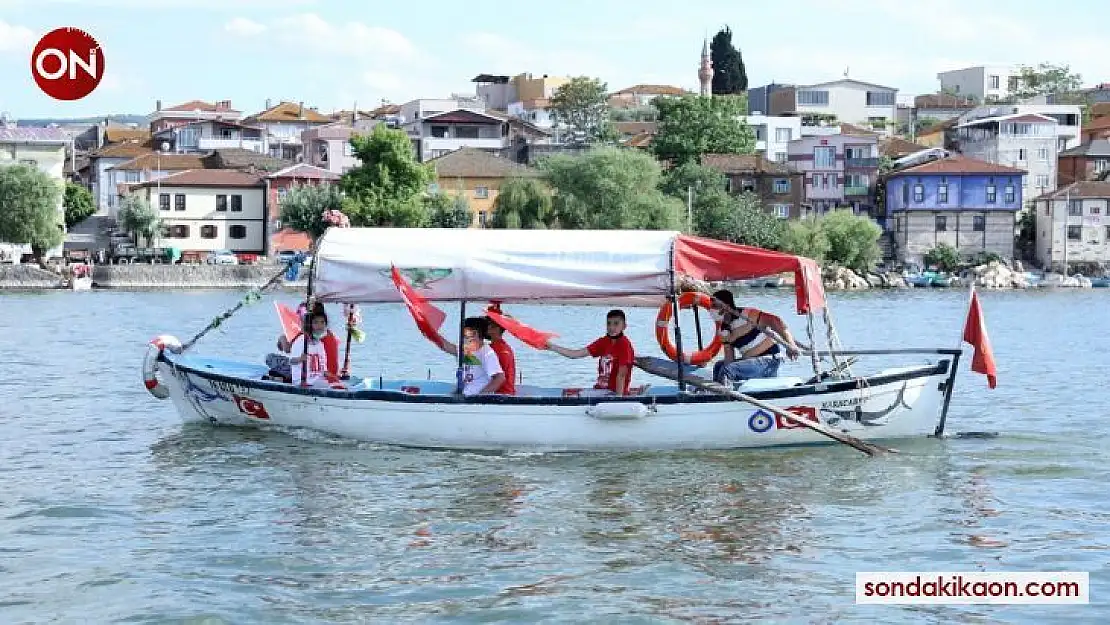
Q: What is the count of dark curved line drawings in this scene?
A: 2